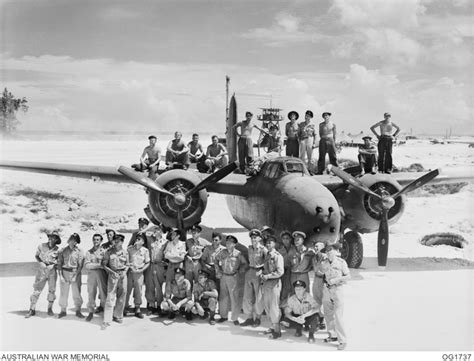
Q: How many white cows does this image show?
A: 0